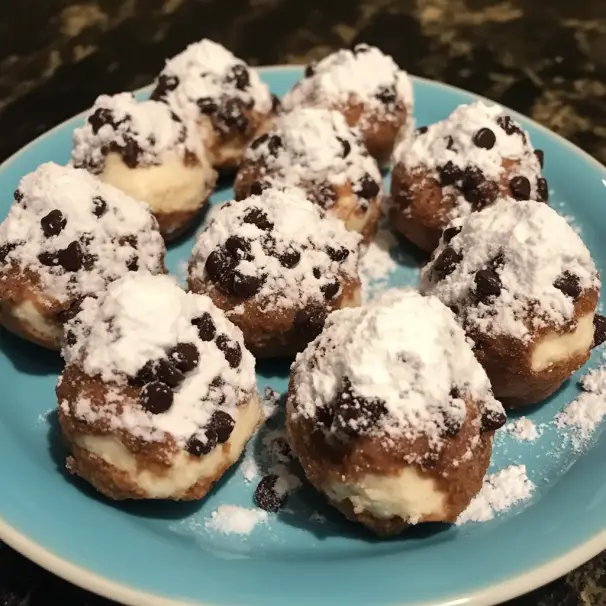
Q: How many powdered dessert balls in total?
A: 10